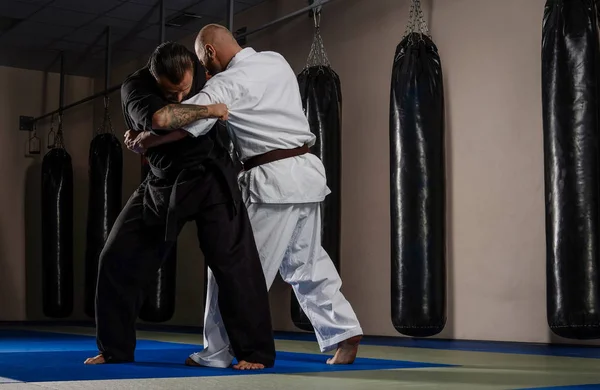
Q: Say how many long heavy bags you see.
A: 6